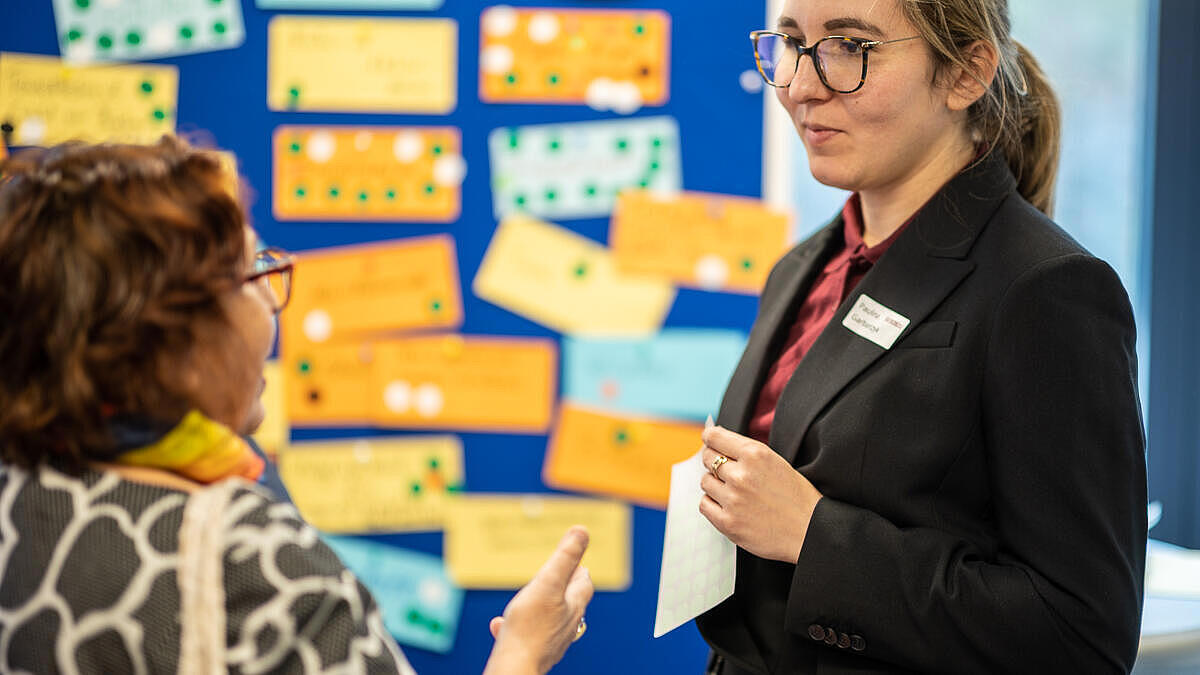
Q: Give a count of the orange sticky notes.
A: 7